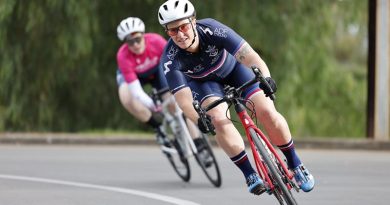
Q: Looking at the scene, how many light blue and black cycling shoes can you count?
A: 2